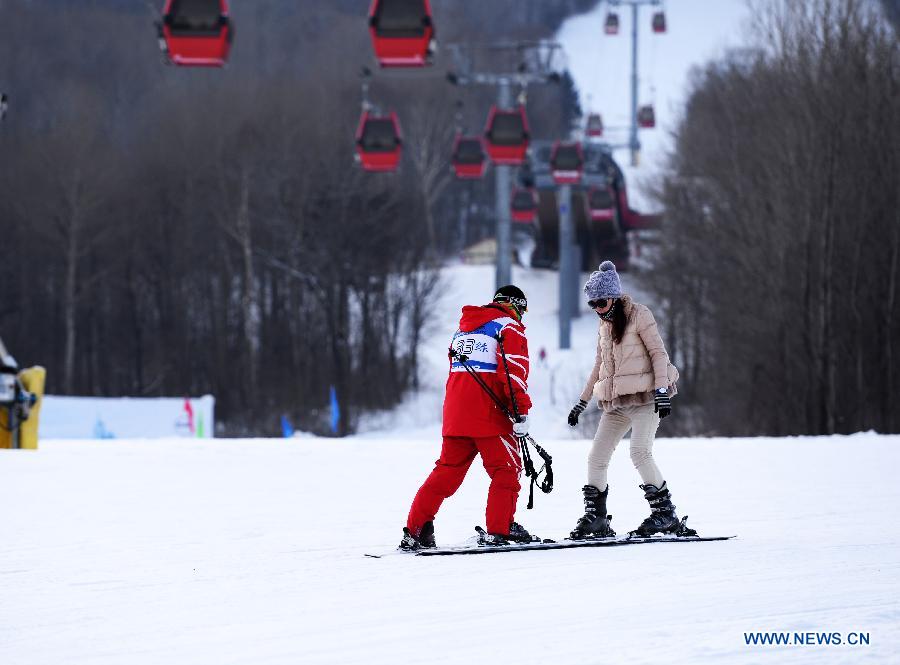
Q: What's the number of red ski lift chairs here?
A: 12